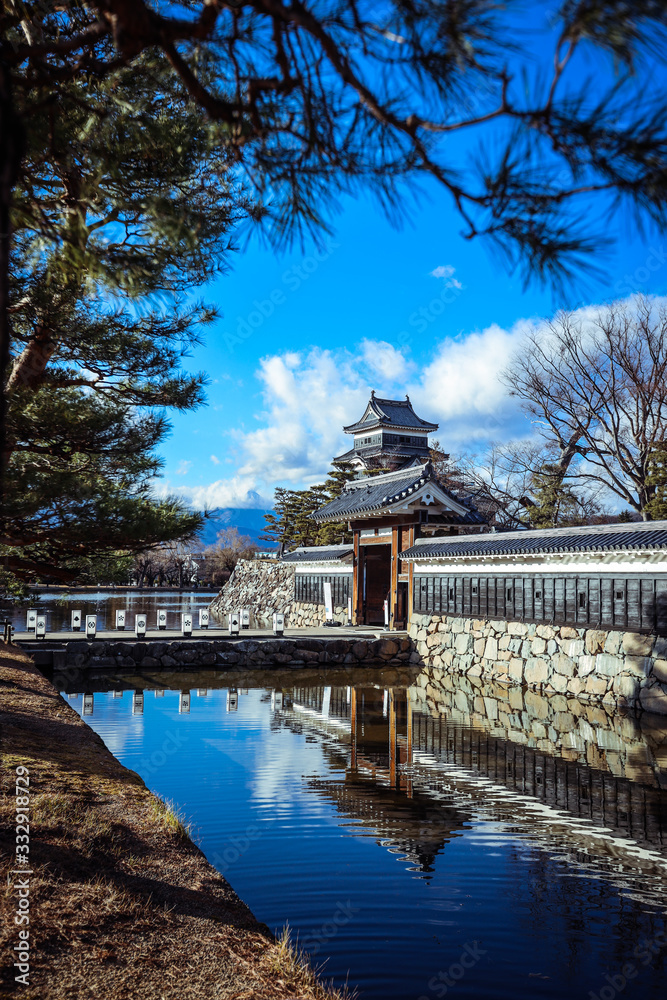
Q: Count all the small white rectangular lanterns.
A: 12